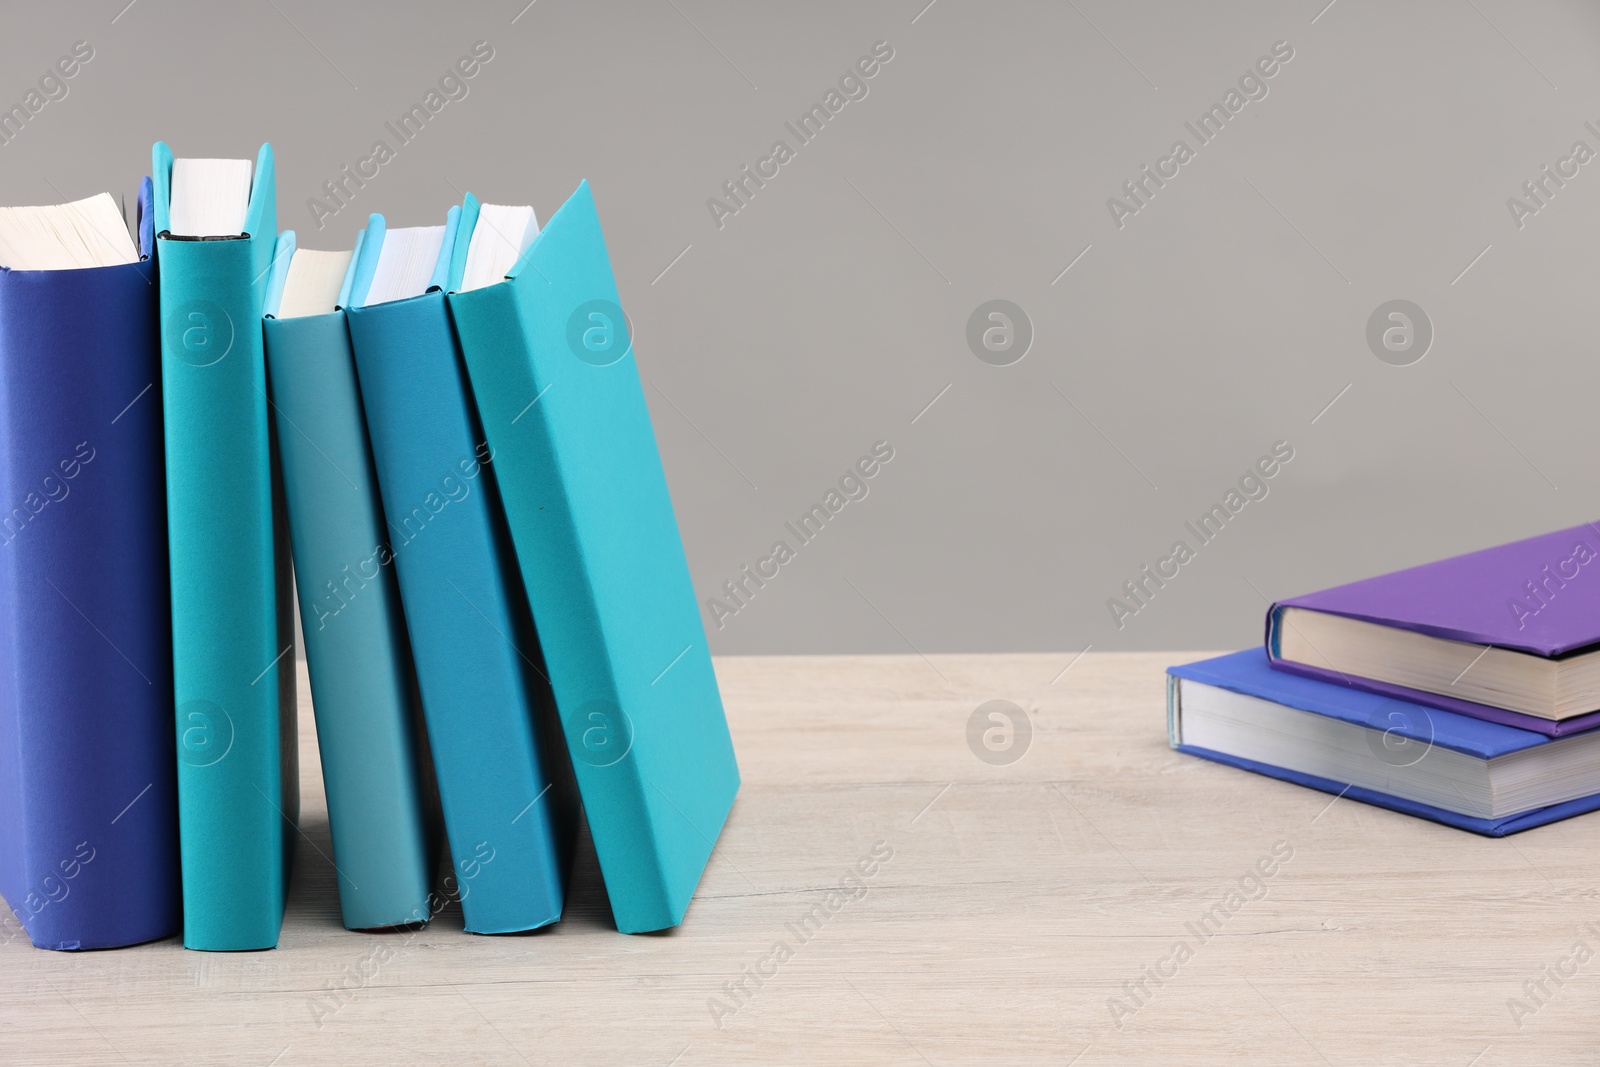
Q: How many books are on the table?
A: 7